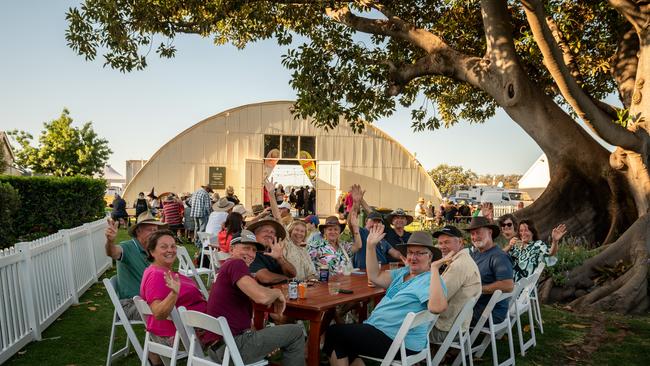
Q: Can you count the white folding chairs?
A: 11